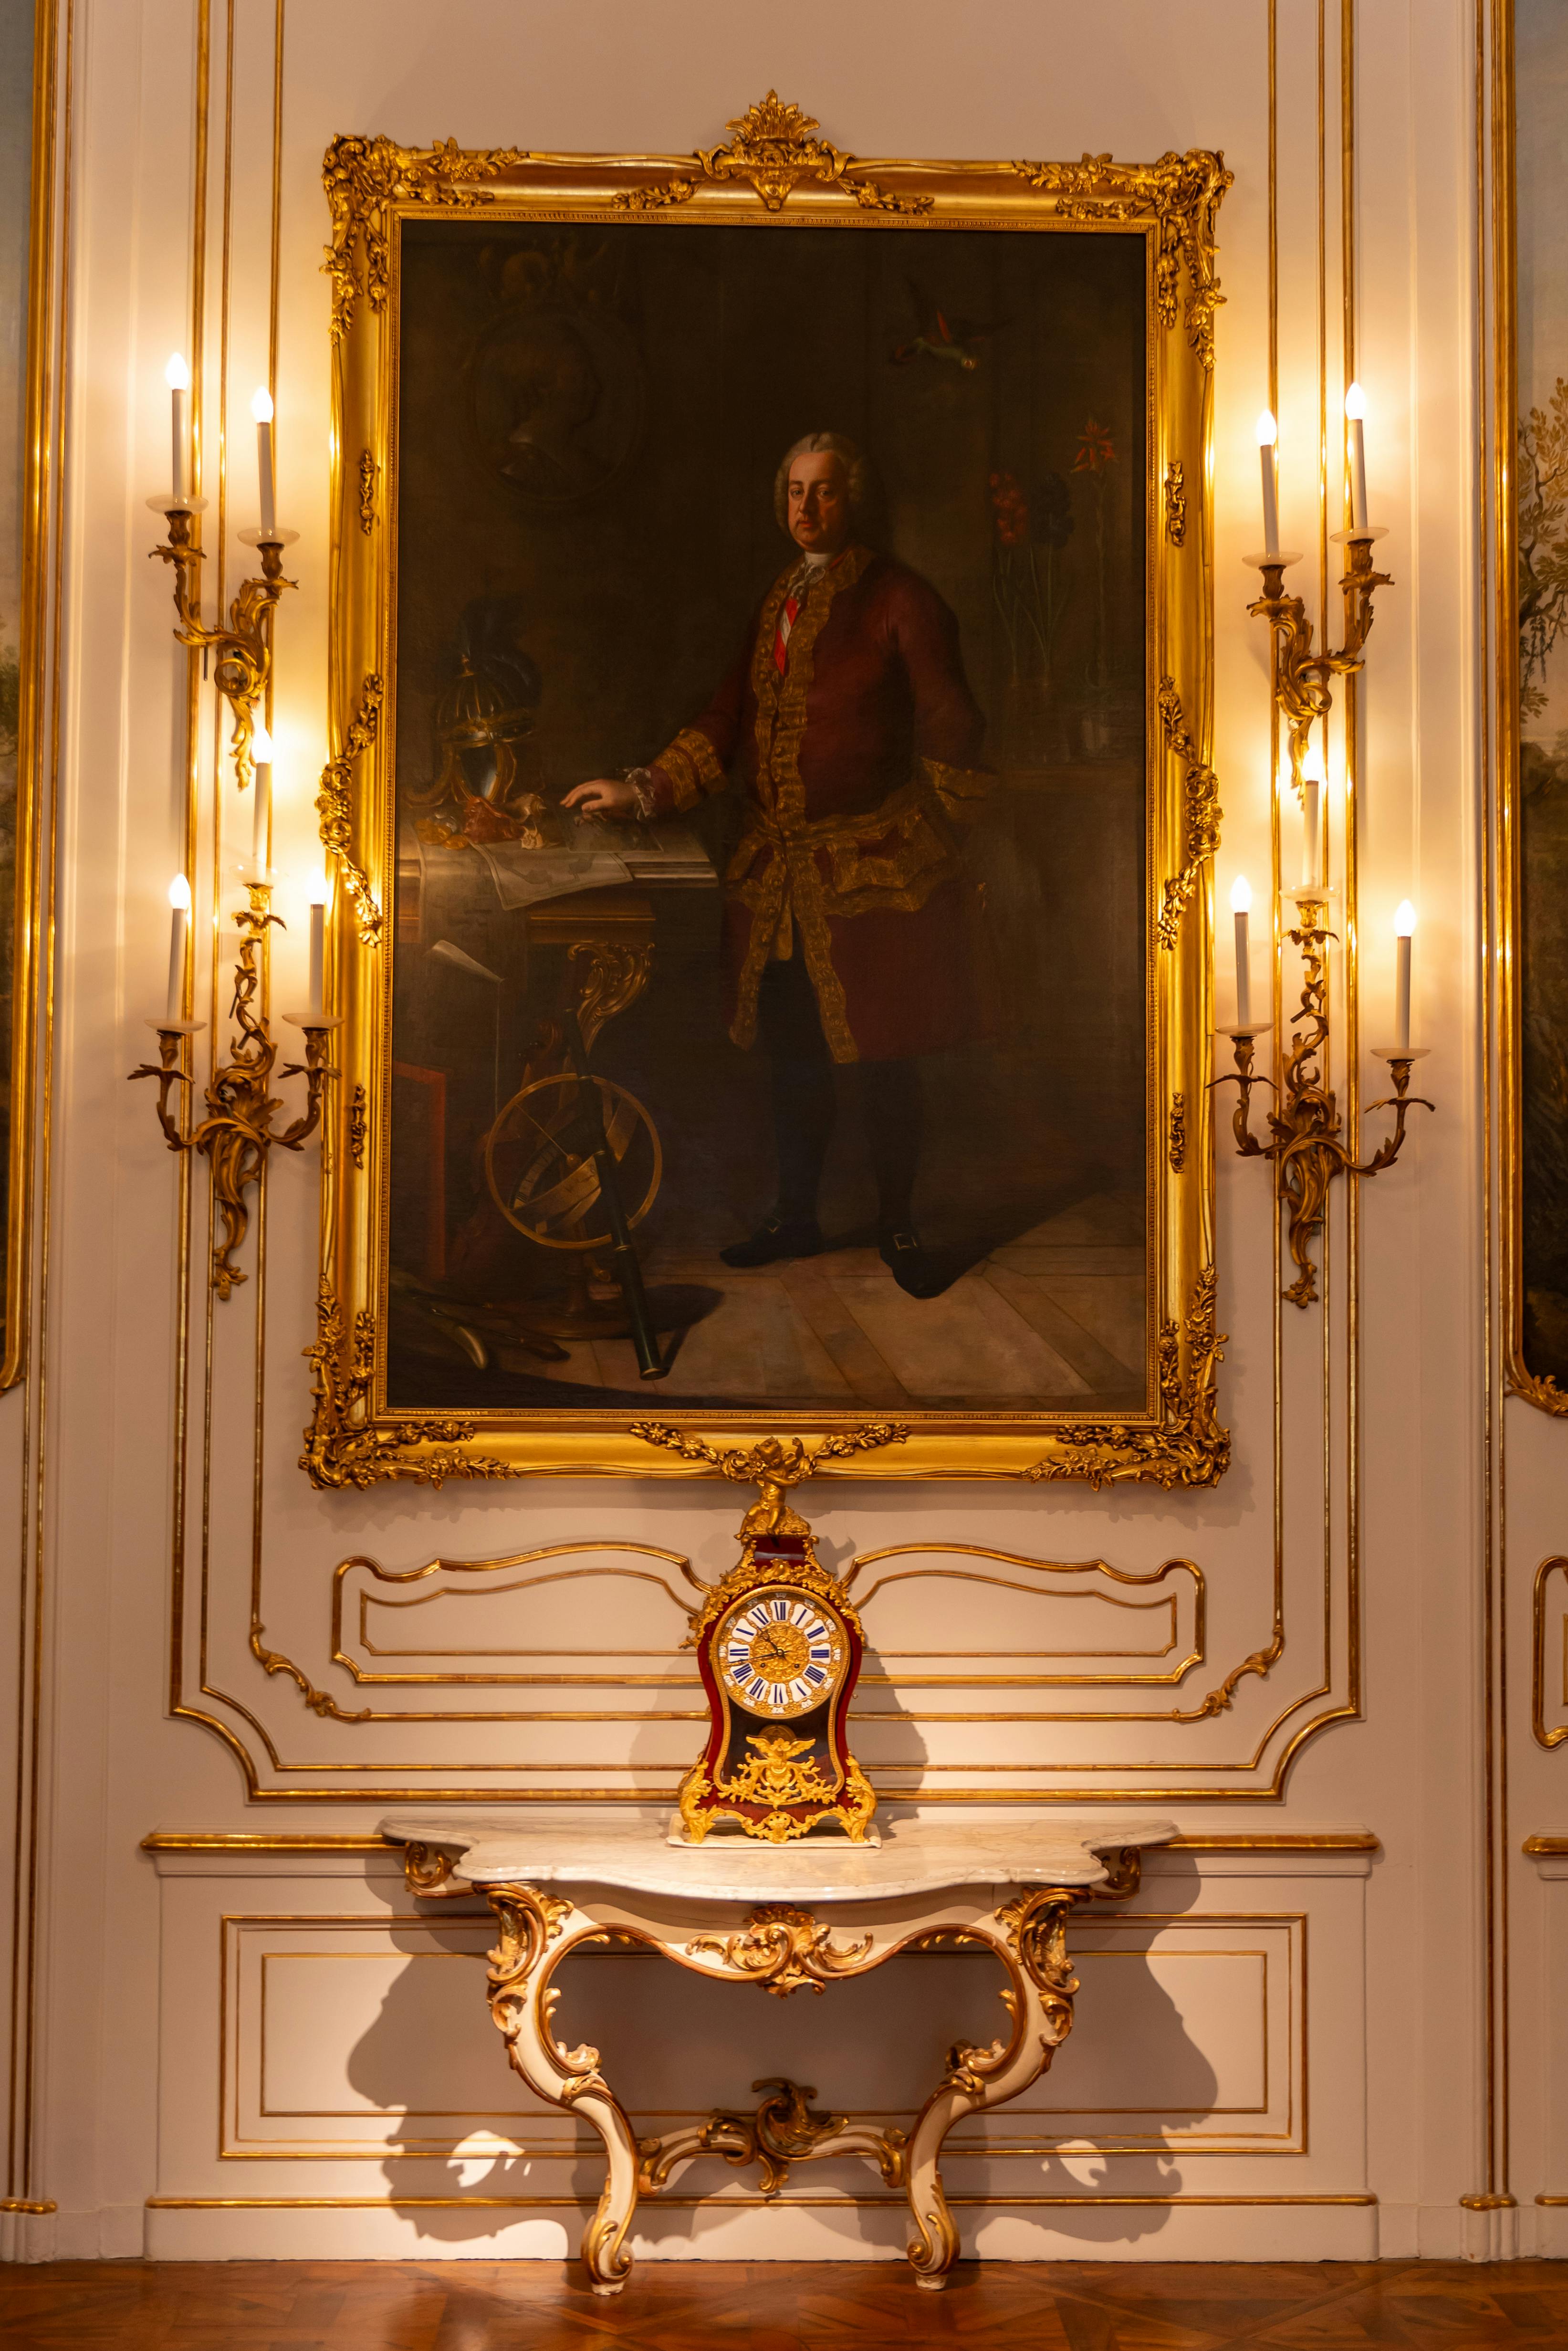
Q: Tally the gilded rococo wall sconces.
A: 4